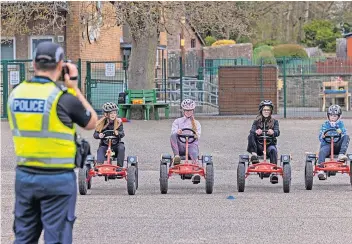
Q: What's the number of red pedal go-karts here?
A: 4